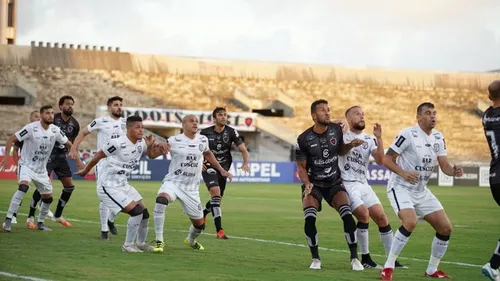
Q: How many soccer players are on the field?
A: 11